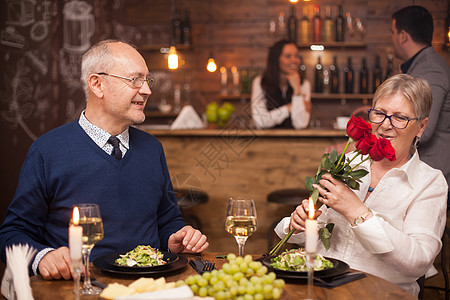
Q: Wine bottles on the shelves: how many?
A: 14